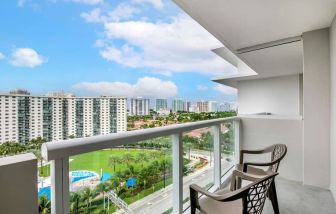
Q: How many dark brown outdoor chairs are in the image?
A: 2